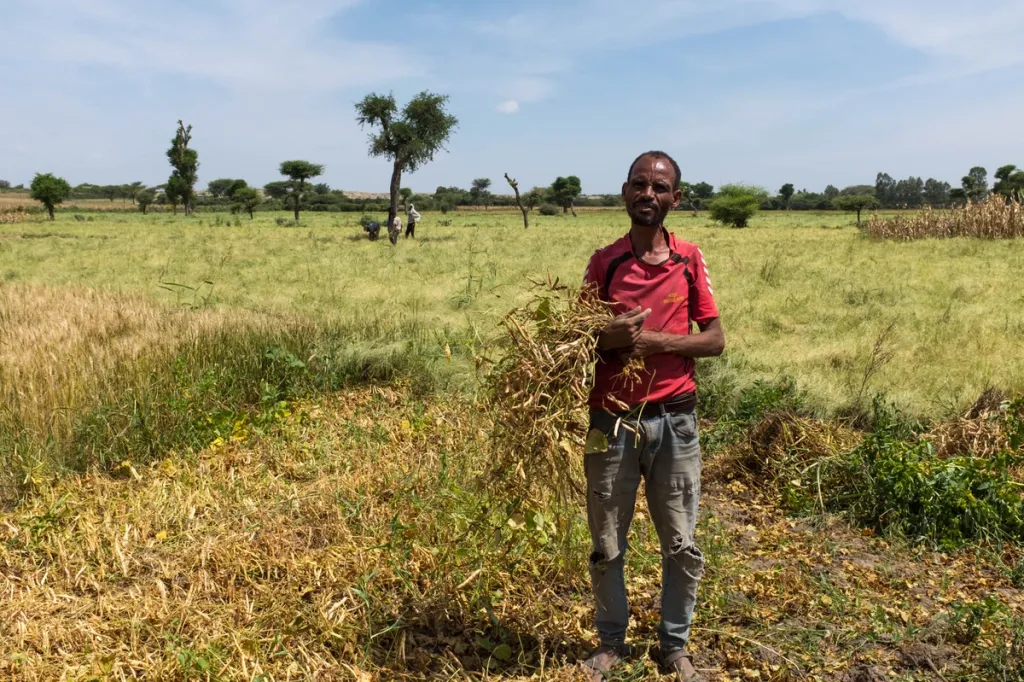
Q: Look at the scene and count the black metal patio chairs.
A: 0